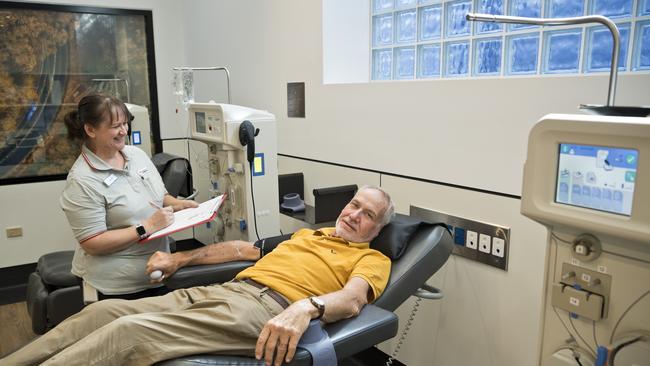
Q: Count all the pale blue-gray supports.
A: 2